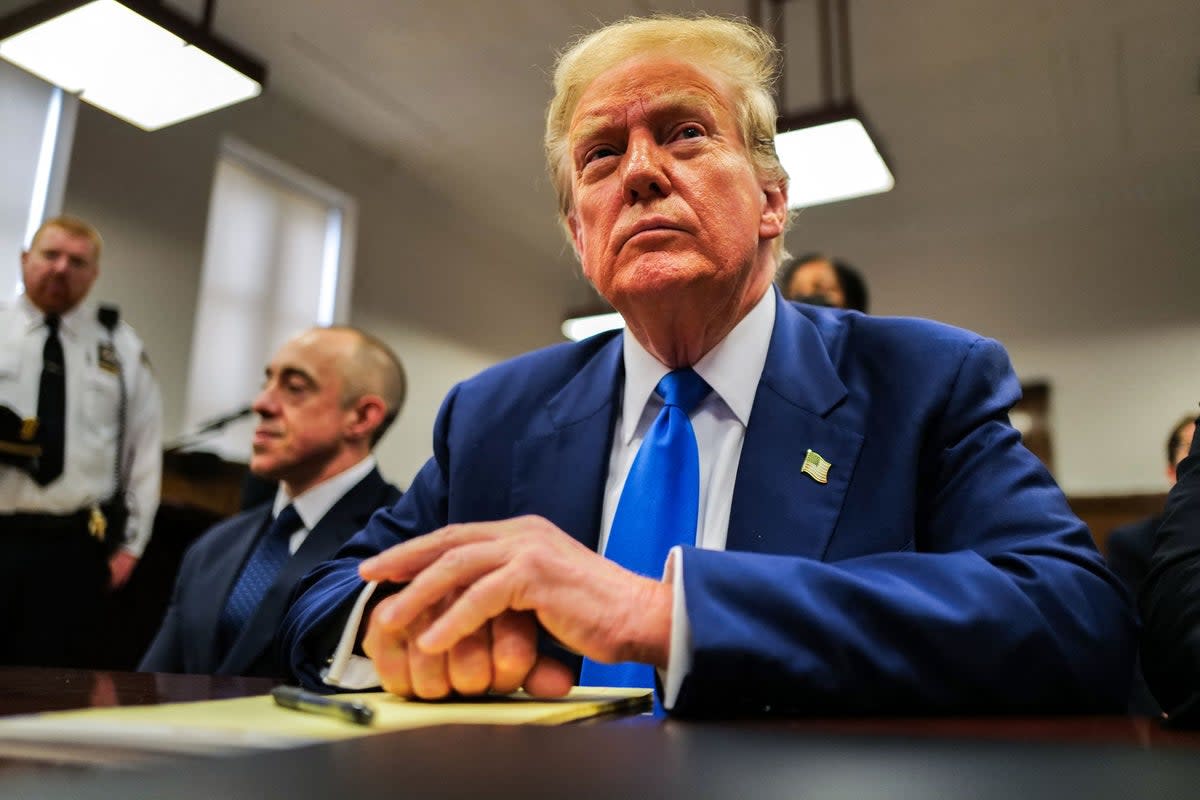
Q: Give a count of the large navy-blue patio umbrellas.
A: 0